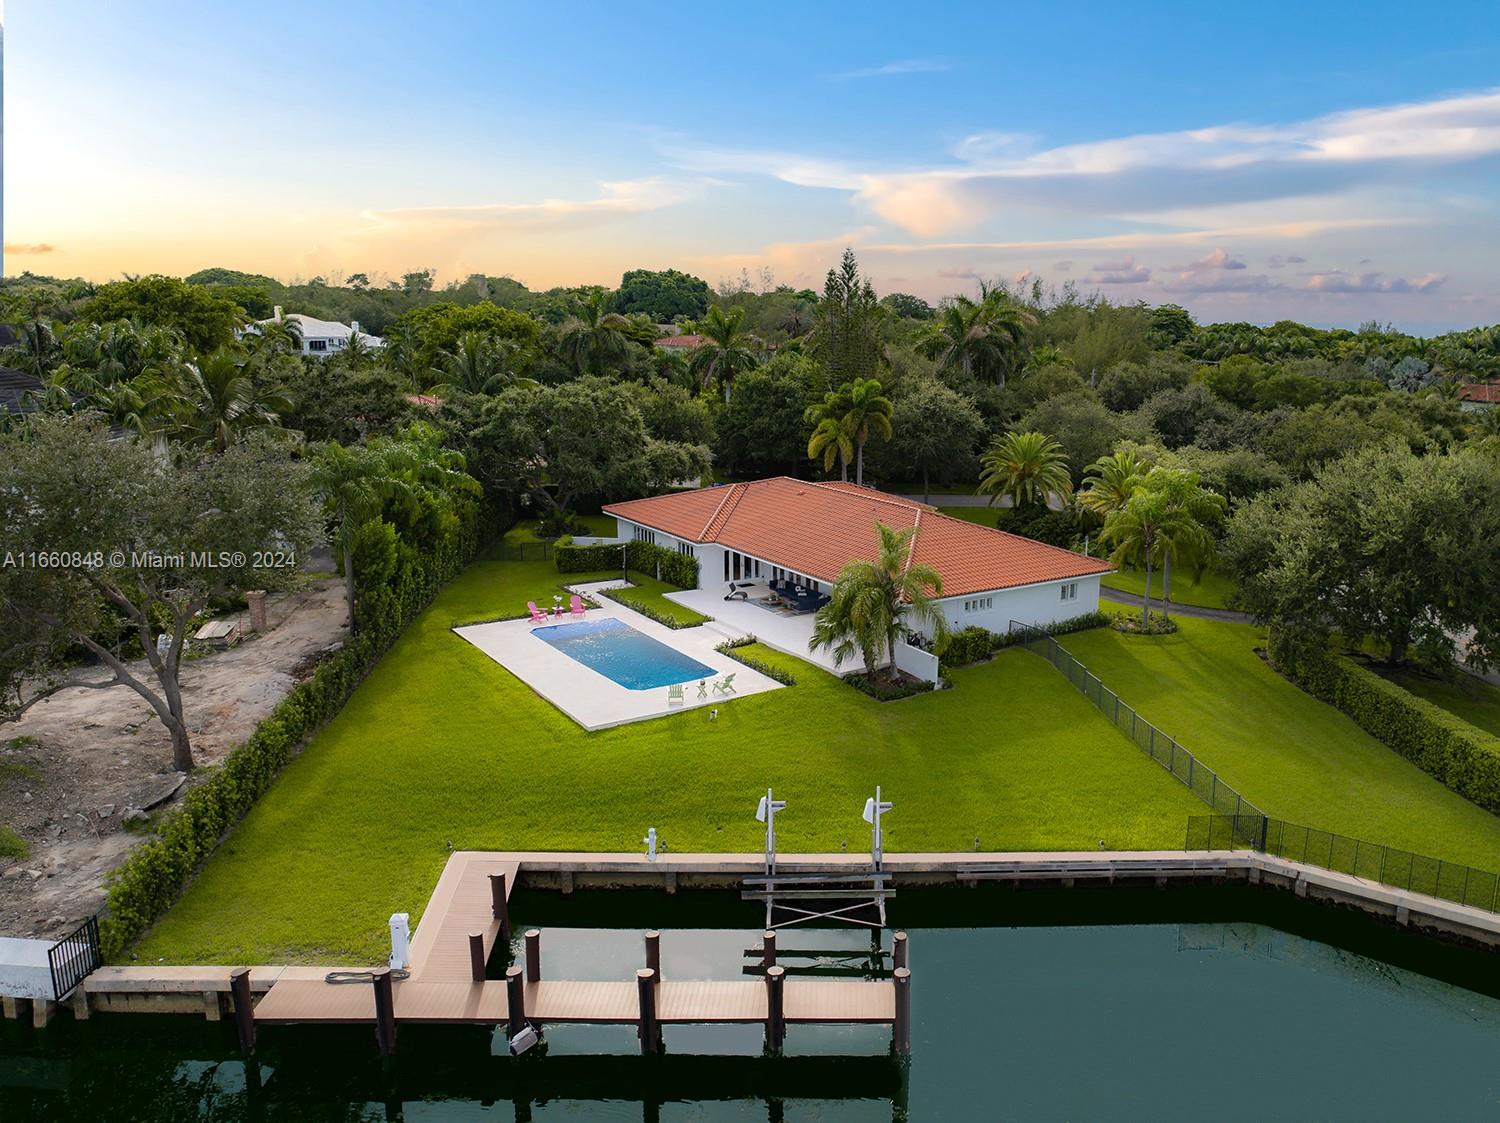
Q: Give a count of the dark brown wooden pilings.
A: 12